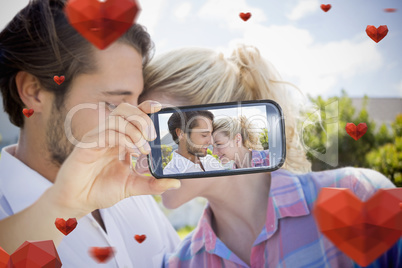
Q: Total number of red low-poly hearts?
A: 12